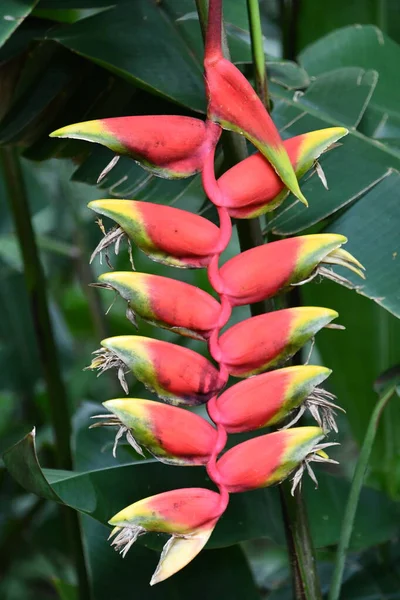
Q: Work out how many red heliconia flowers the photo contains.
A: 12